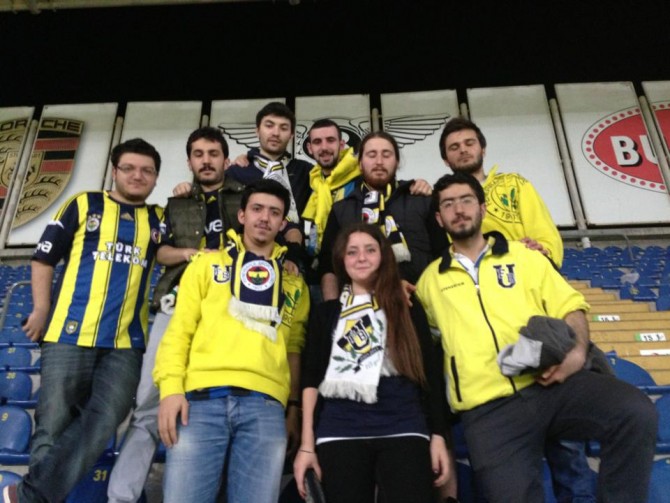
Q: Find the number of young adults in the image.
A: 9